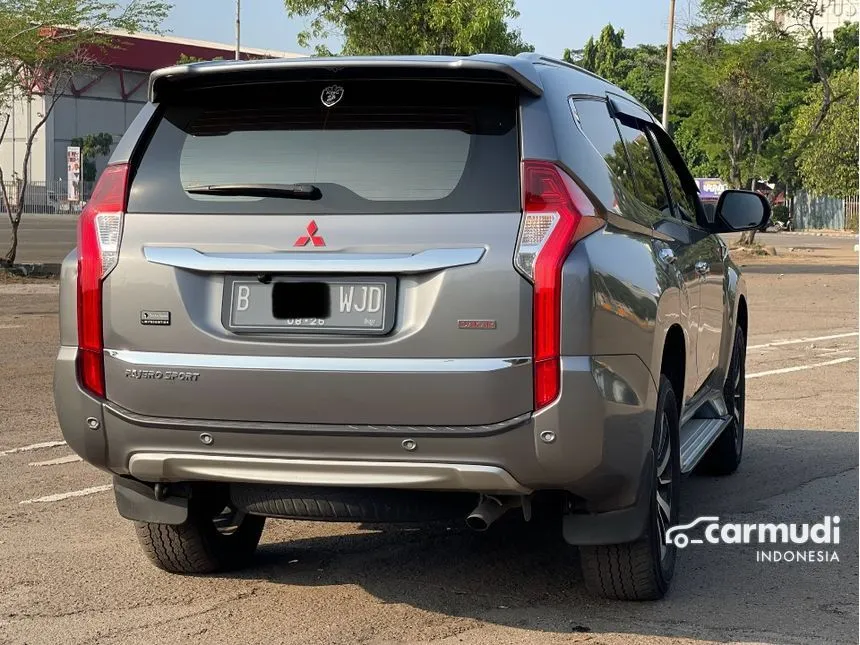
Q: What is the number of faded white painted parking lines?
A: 5